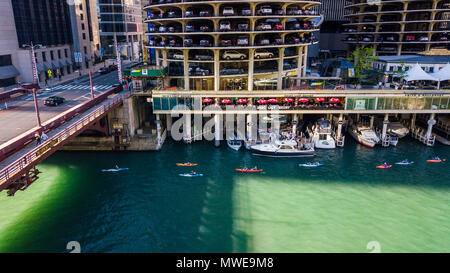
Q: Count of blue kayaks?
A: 4